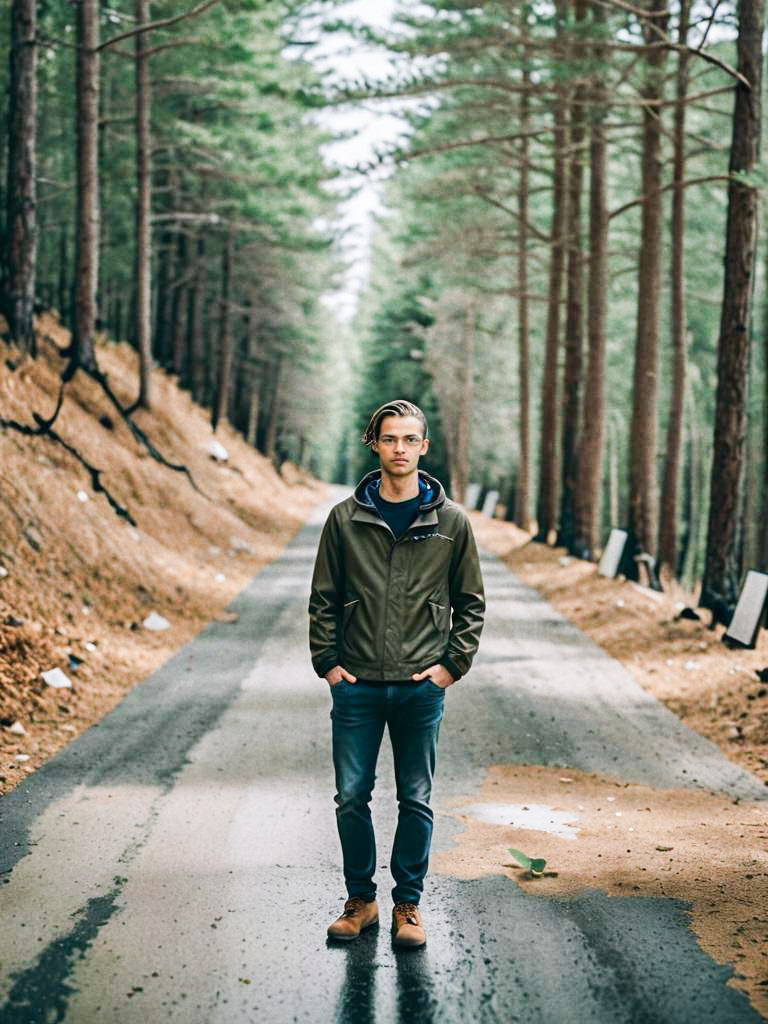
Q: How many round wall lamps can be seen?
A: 0